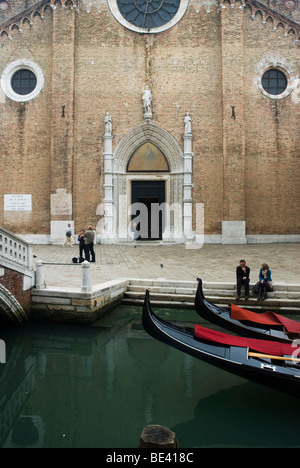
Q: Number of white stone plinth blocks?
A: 2